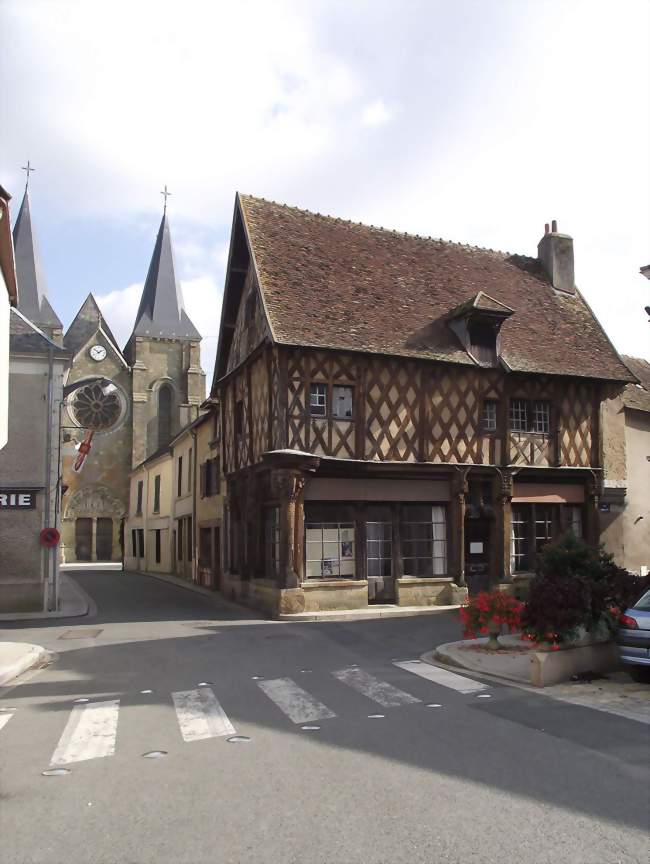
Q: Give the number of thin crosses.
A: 2